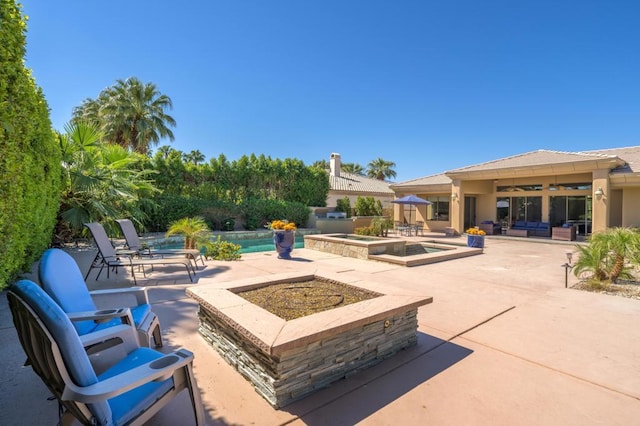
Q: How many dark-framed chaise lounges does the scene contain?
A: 2